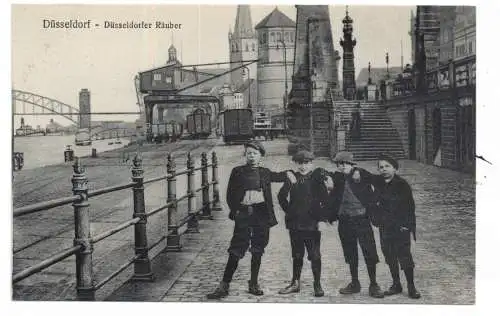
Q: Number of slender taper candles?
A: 0